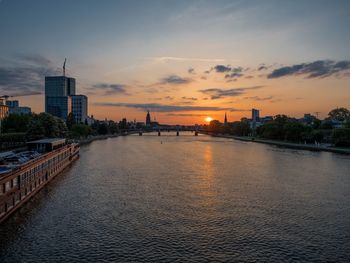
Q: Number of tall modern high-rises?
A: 2